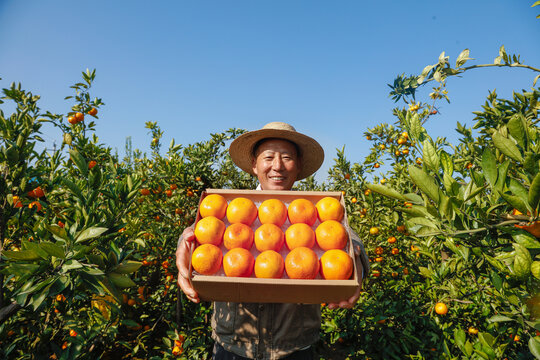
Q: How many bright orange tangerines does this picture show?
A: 15